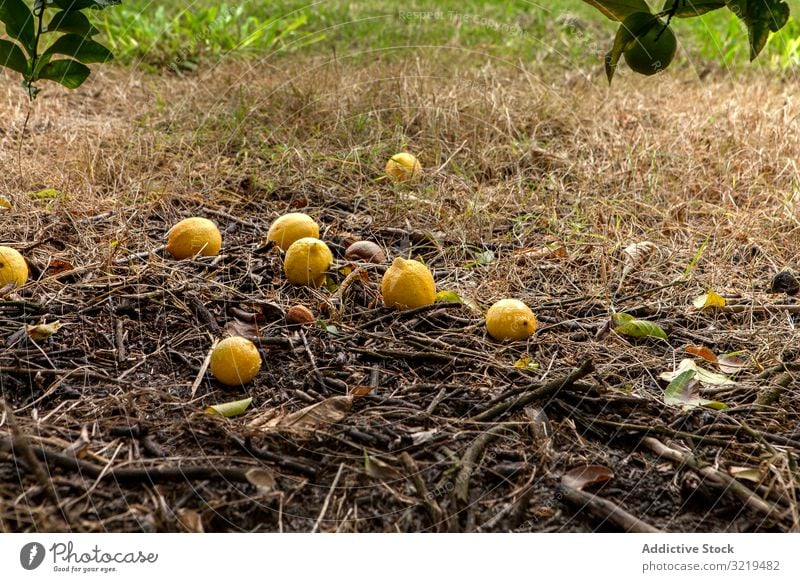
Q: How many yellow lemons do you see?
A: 8